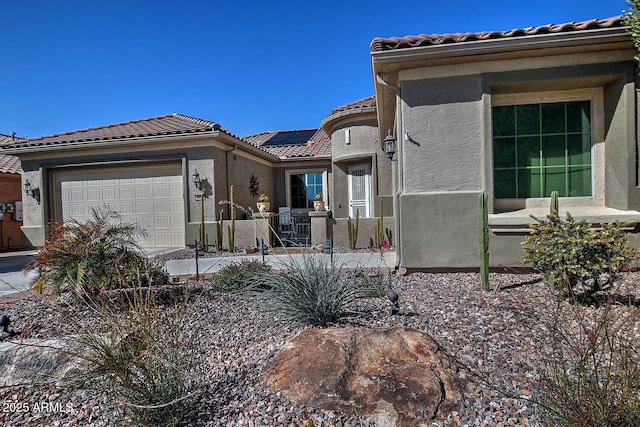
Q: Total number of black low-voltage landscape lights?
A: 5